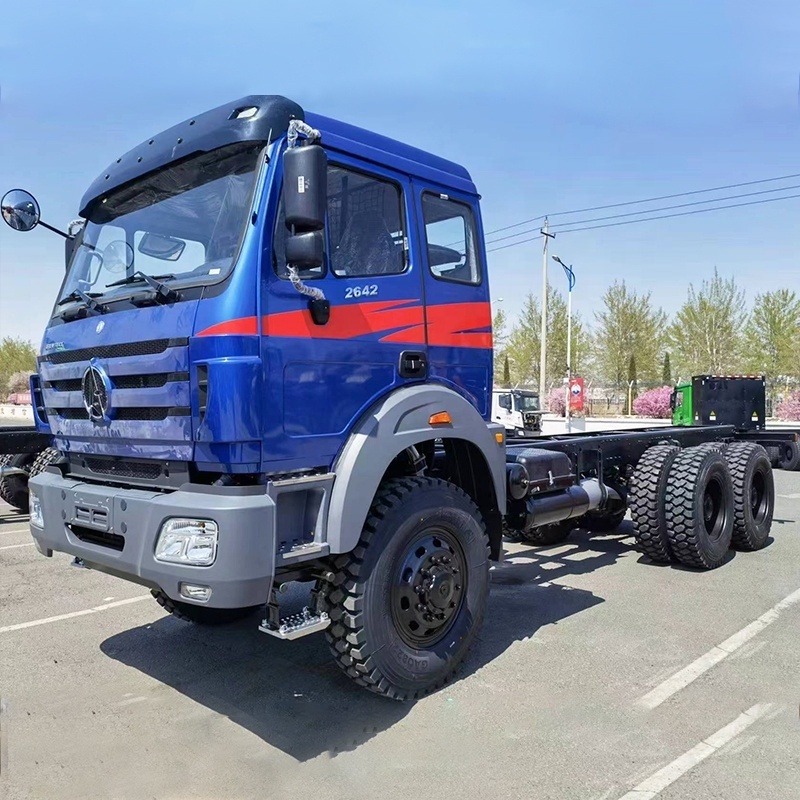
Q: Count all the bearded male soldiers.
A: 0